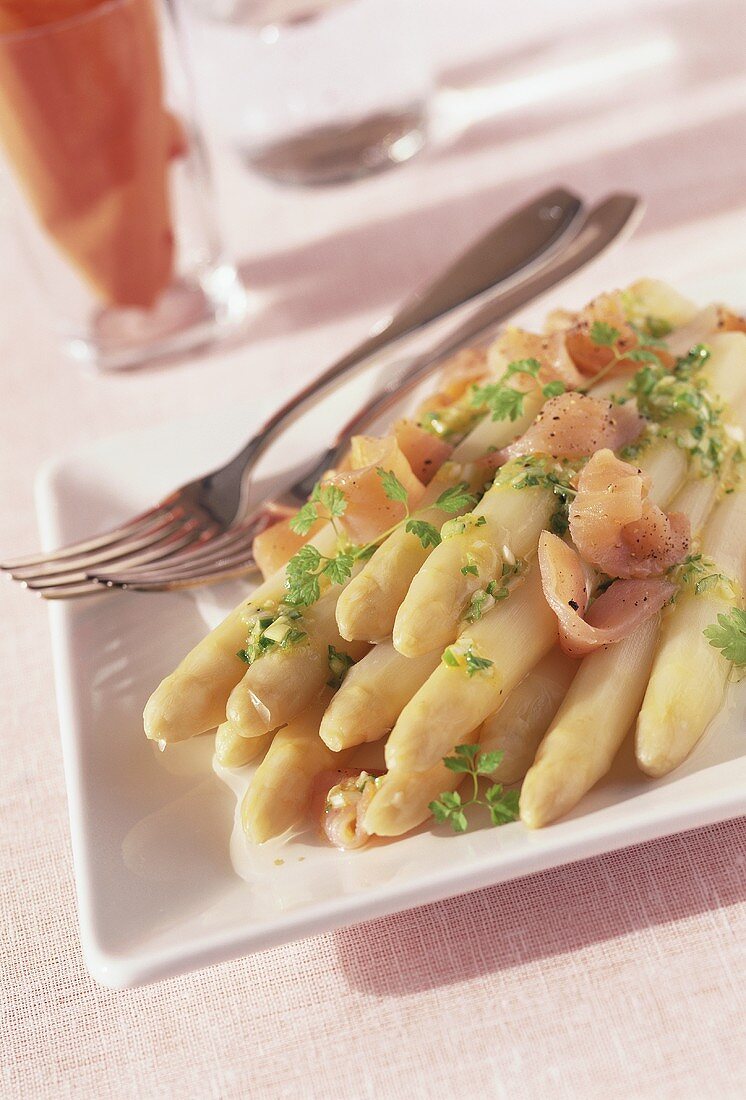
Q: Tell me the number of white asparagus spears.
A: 12